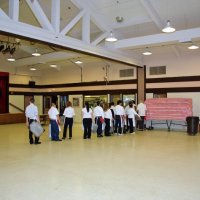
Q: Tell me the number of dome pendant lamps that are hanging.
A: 9